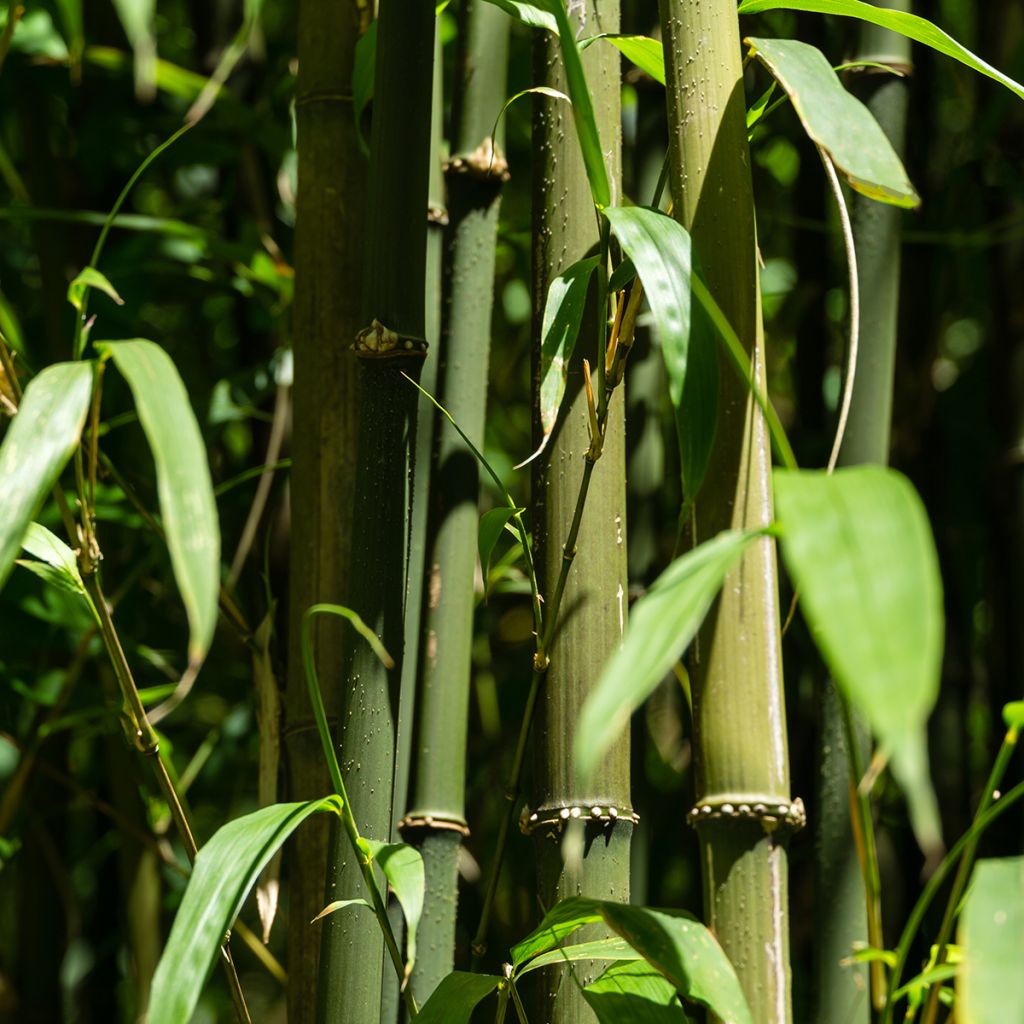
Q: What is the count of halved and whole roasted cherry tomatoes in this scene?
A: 0